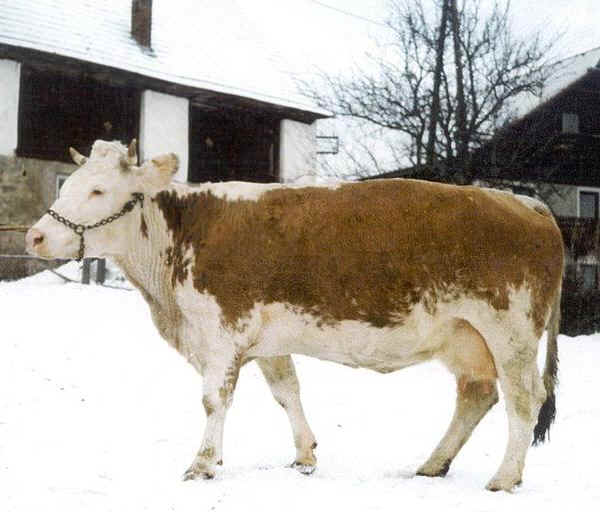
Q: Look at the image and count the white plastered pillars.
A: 3